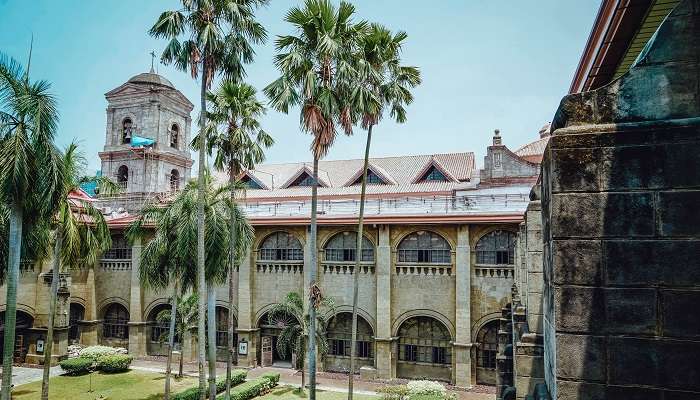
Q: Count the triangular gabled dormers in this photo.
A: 4